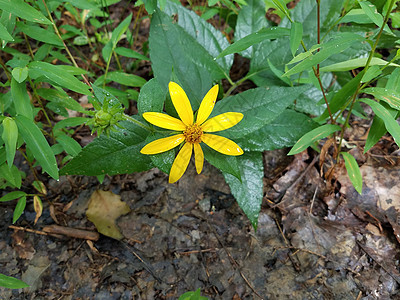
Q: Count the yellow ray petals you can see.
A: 8